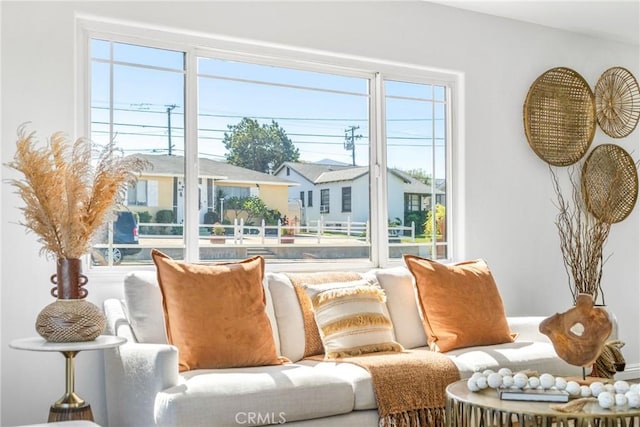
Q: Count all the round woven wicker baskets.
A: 3